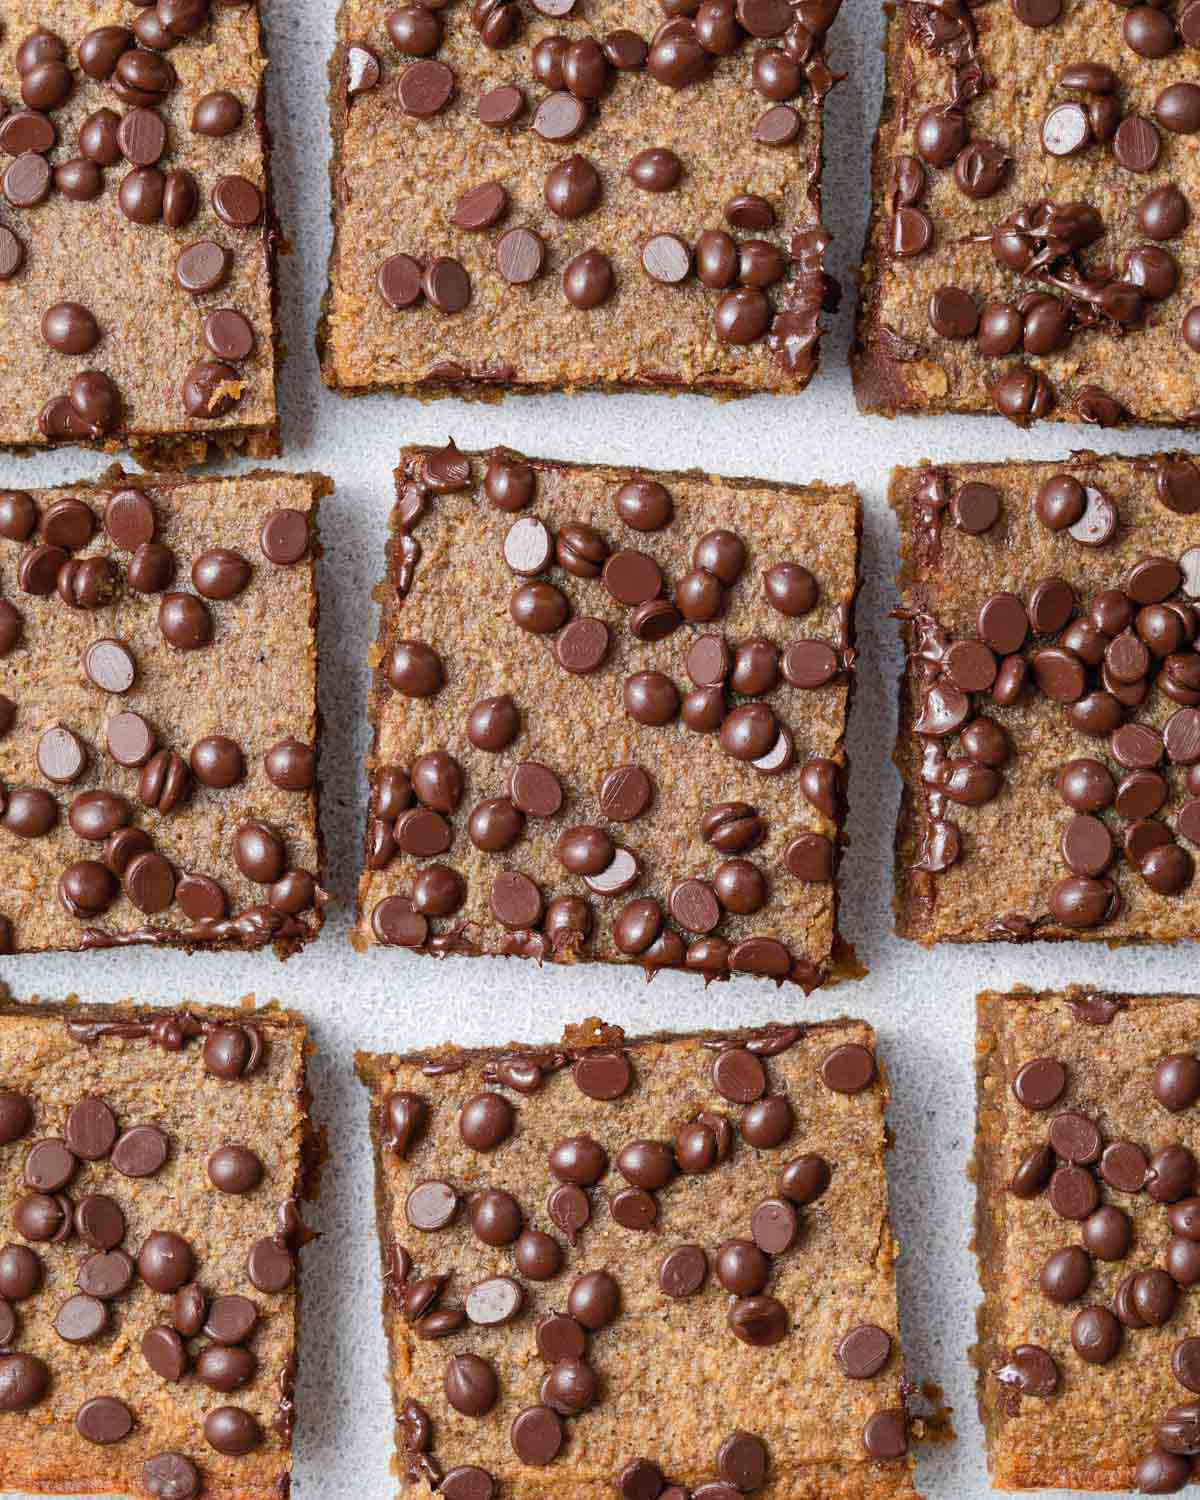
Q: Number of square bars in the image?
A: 9